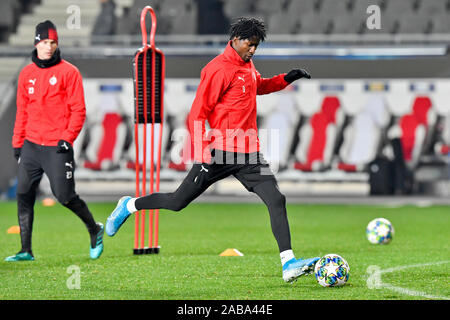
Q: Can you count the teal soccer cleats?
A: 2